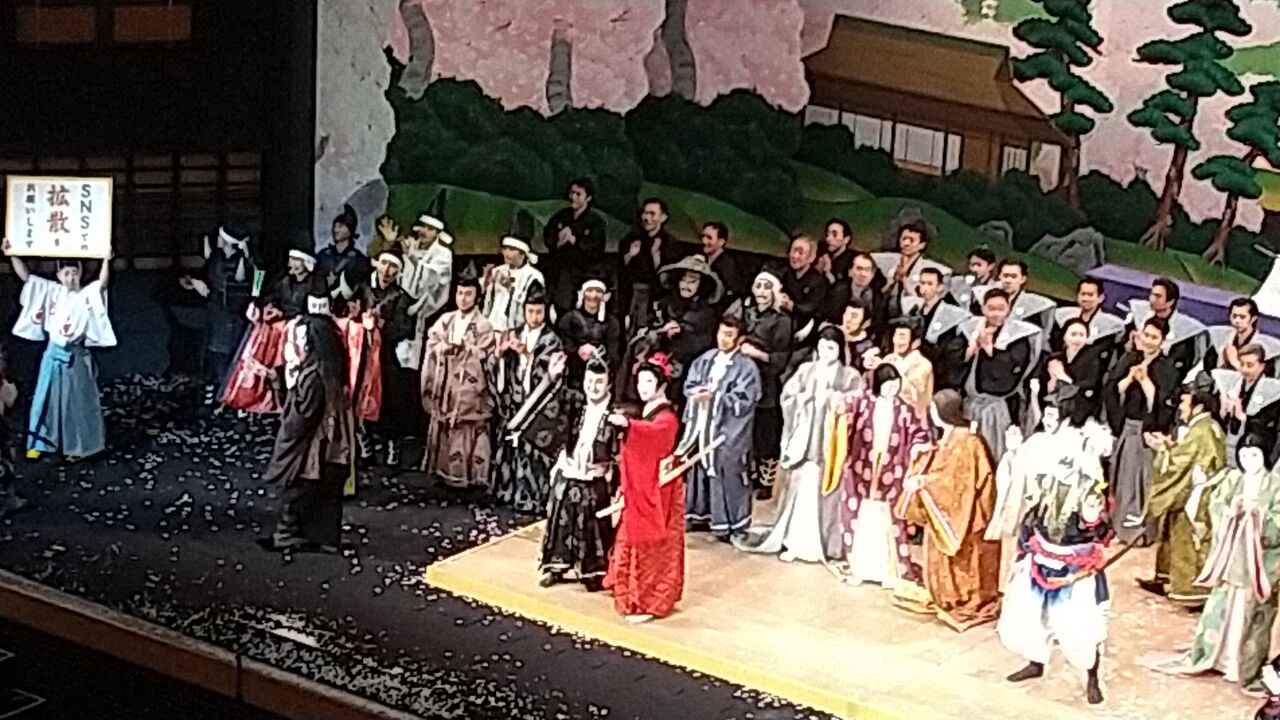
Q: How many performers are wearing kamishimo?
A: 9